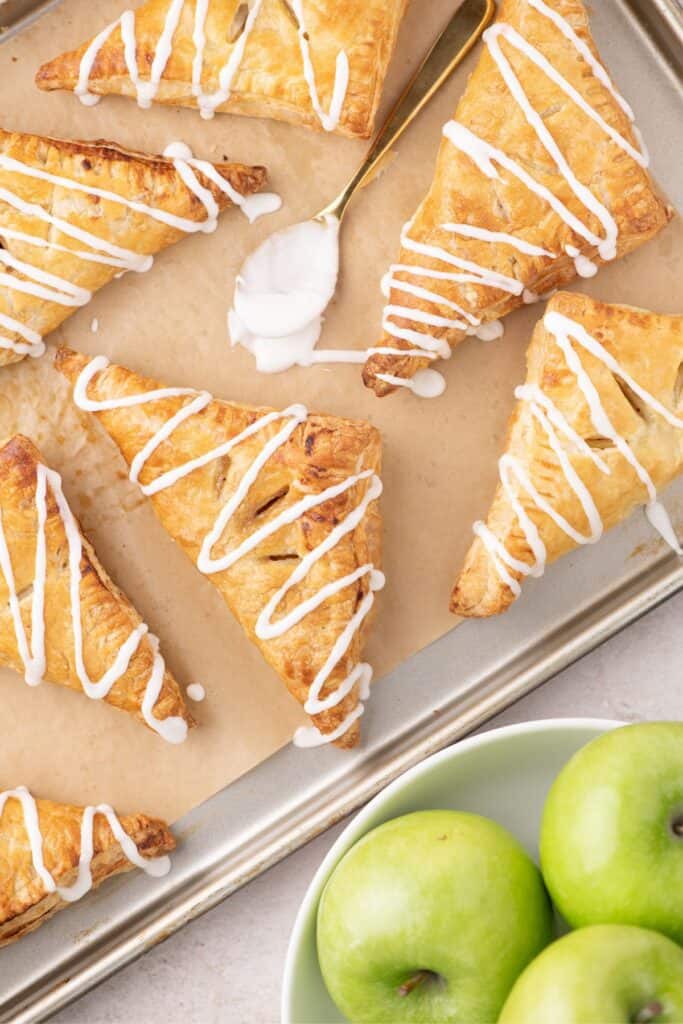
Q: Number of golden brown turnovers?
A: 7